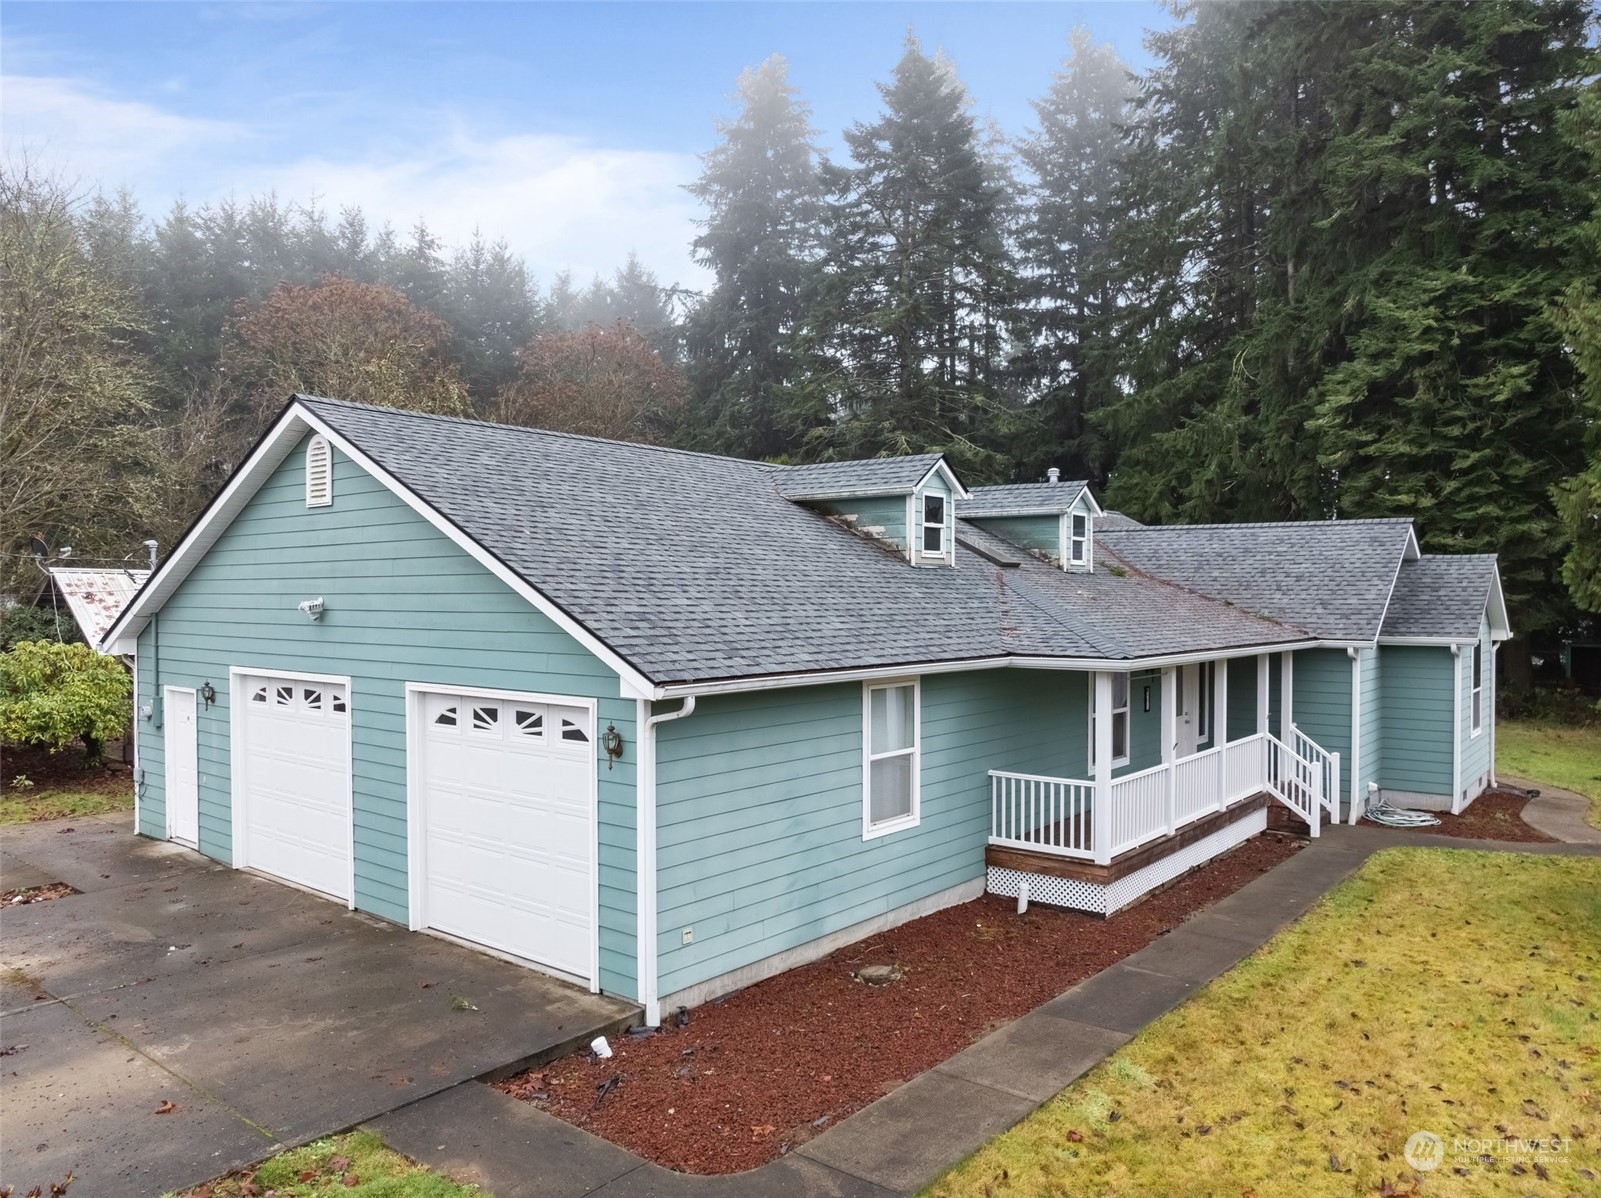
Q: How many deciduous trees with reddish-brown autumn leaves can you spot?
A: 2